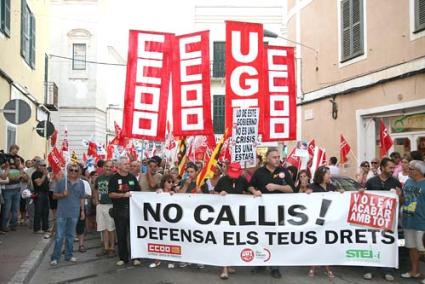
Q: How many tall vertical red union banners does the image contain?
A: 4